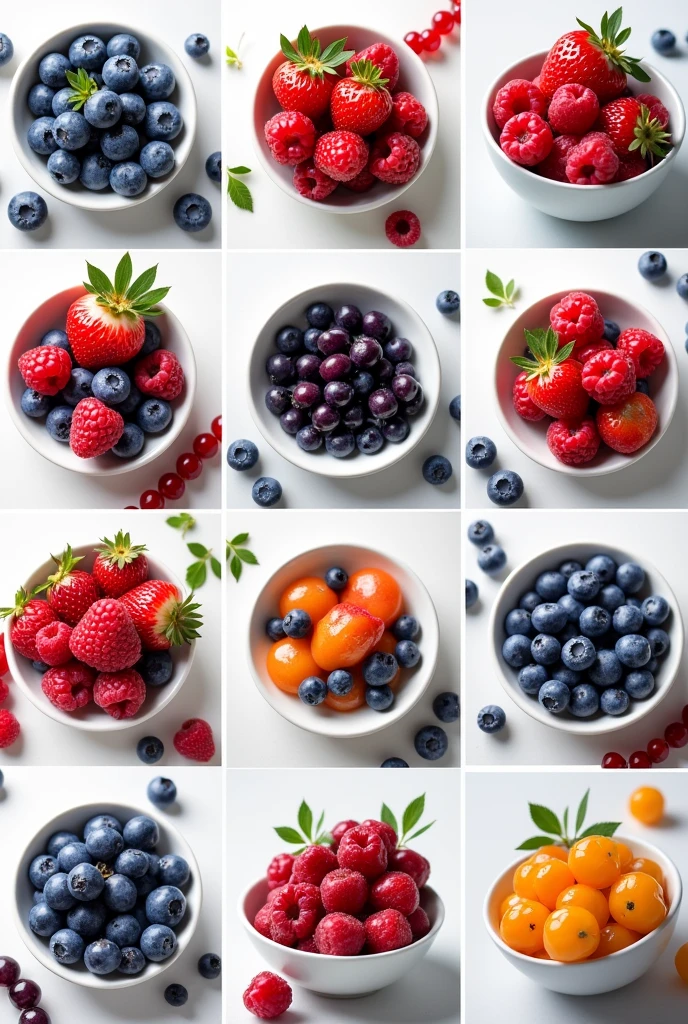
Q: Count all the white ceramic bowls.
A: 12